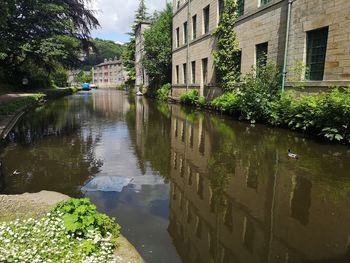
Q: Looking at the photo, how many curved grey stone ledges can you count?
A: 1